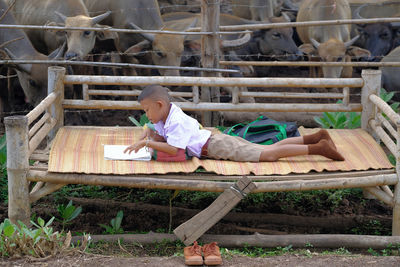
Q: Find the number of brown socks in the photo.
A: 2